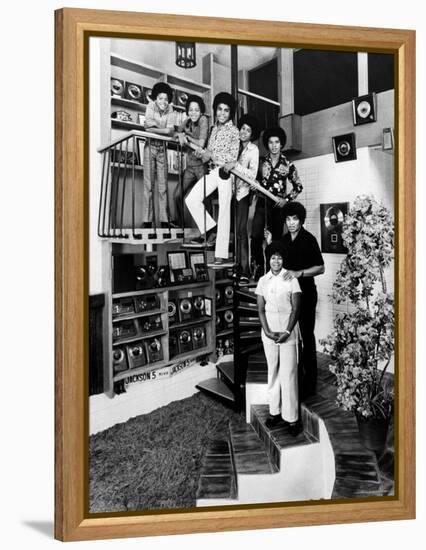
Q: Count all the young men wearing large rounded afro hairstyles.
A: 5